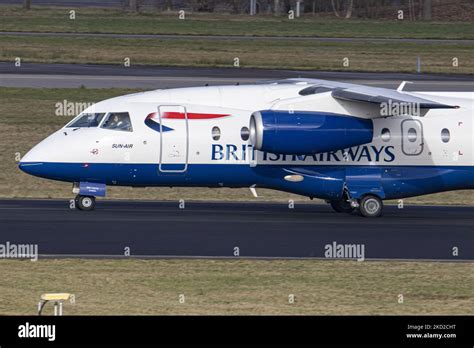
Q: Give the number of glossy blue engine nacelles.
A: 1